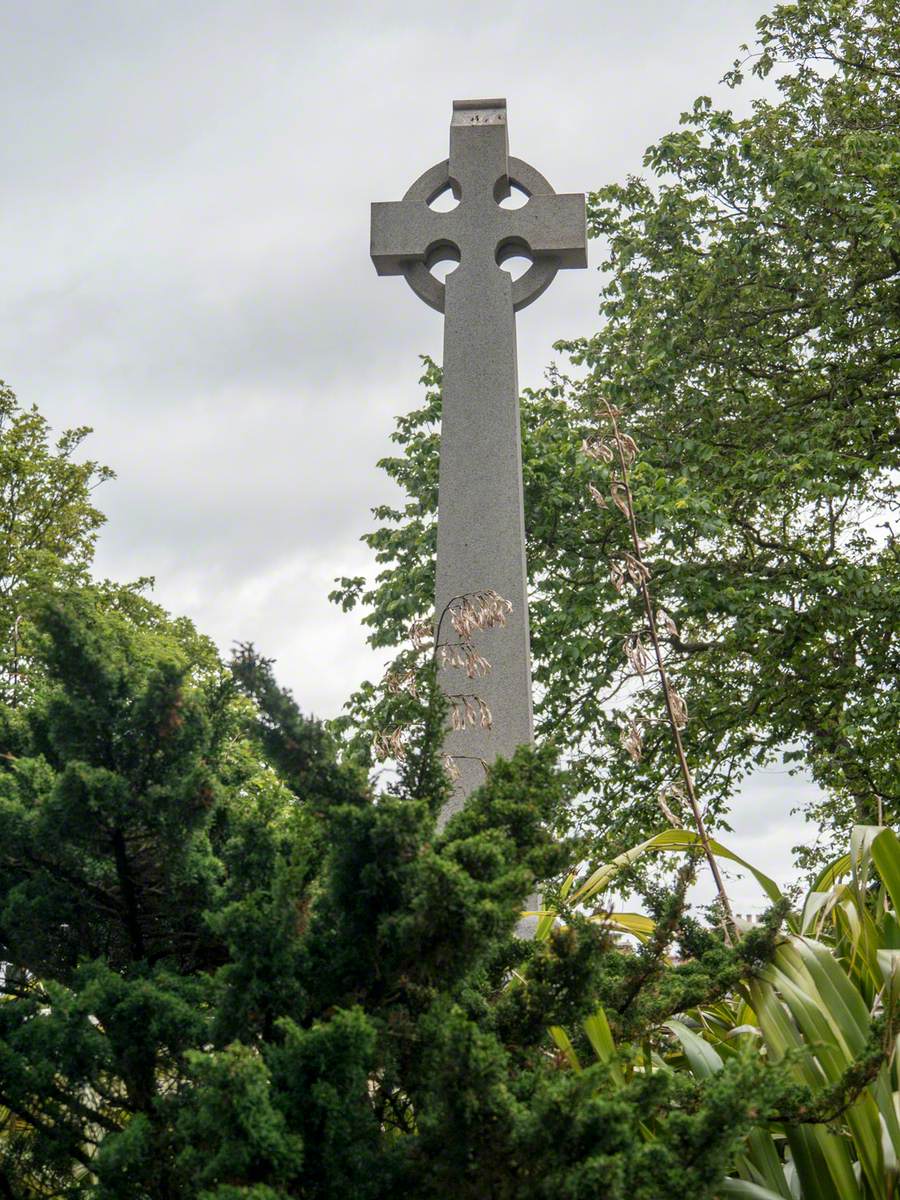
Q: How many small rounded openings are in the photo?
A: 4